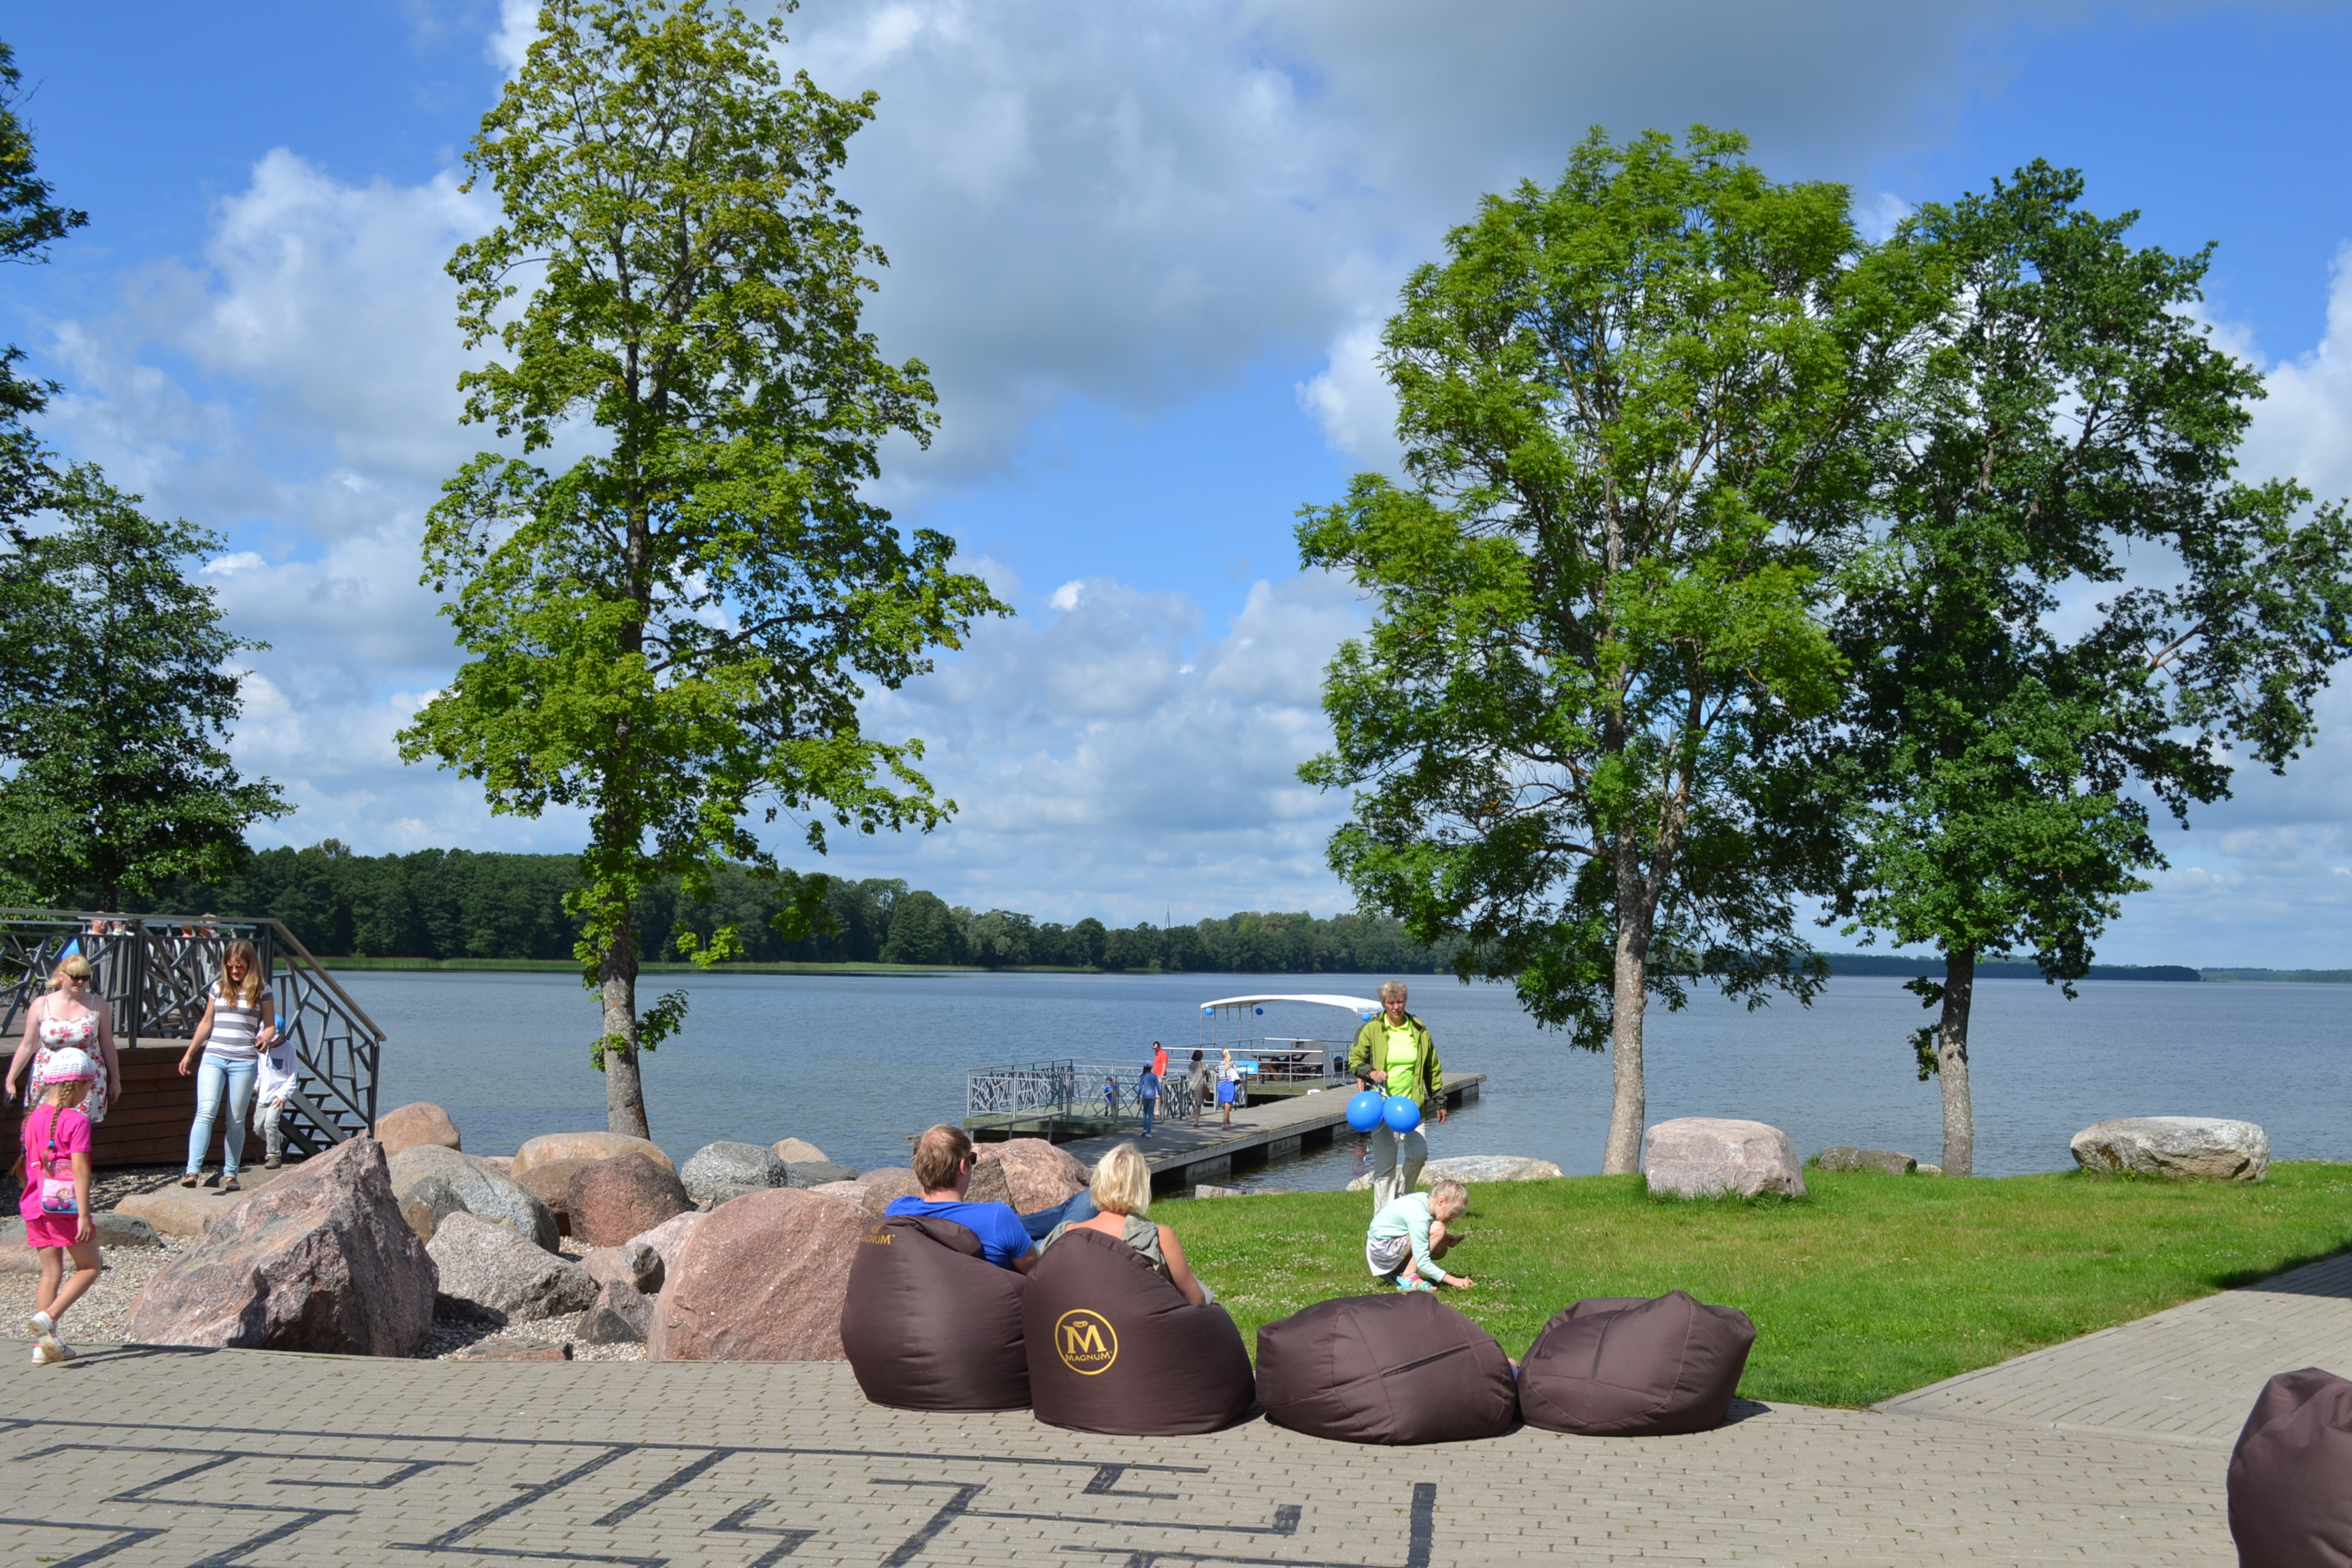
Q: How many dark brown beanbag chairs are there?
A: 5